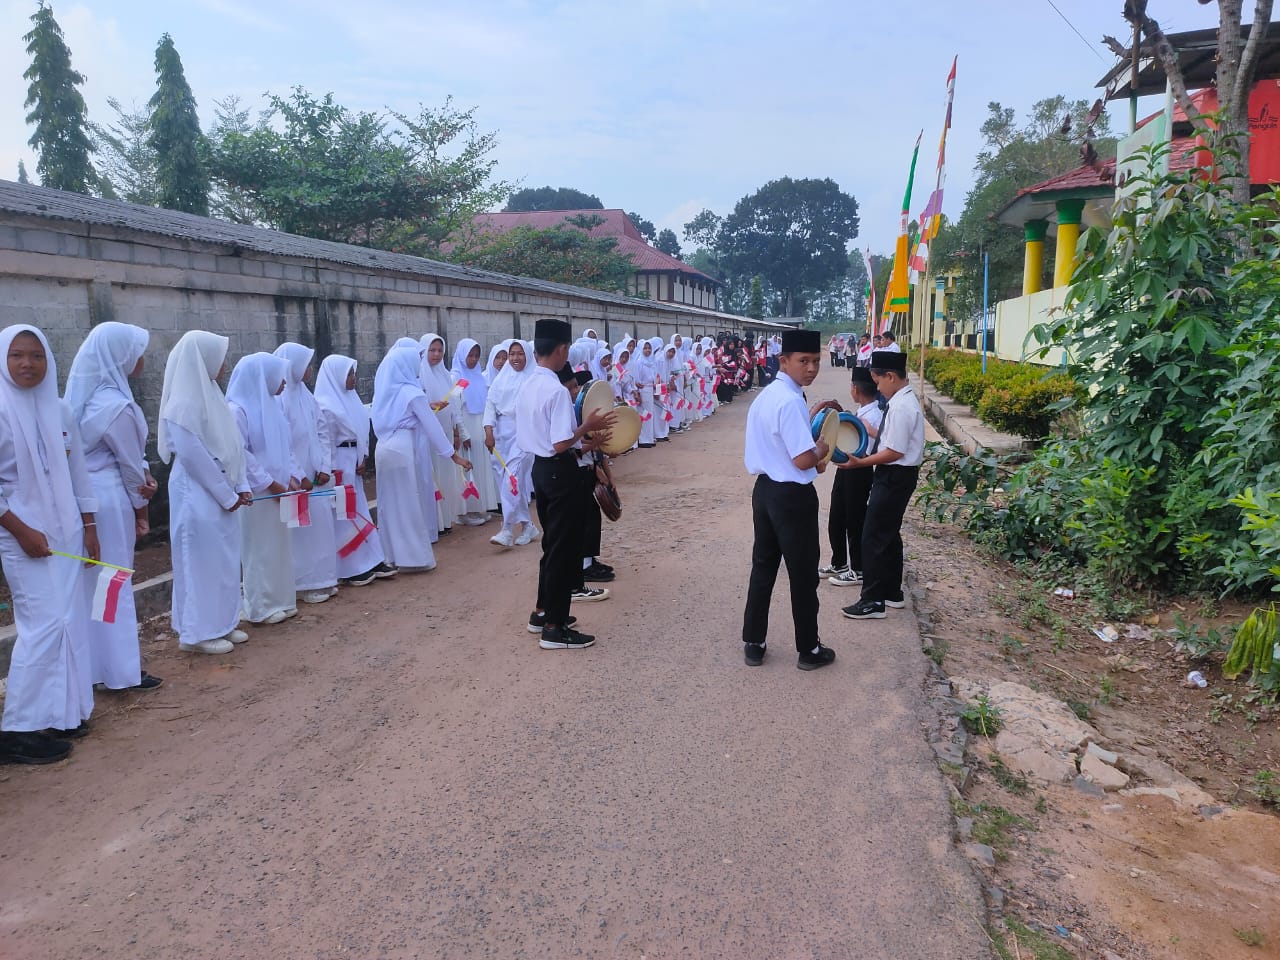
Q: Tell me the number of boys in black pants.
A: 6